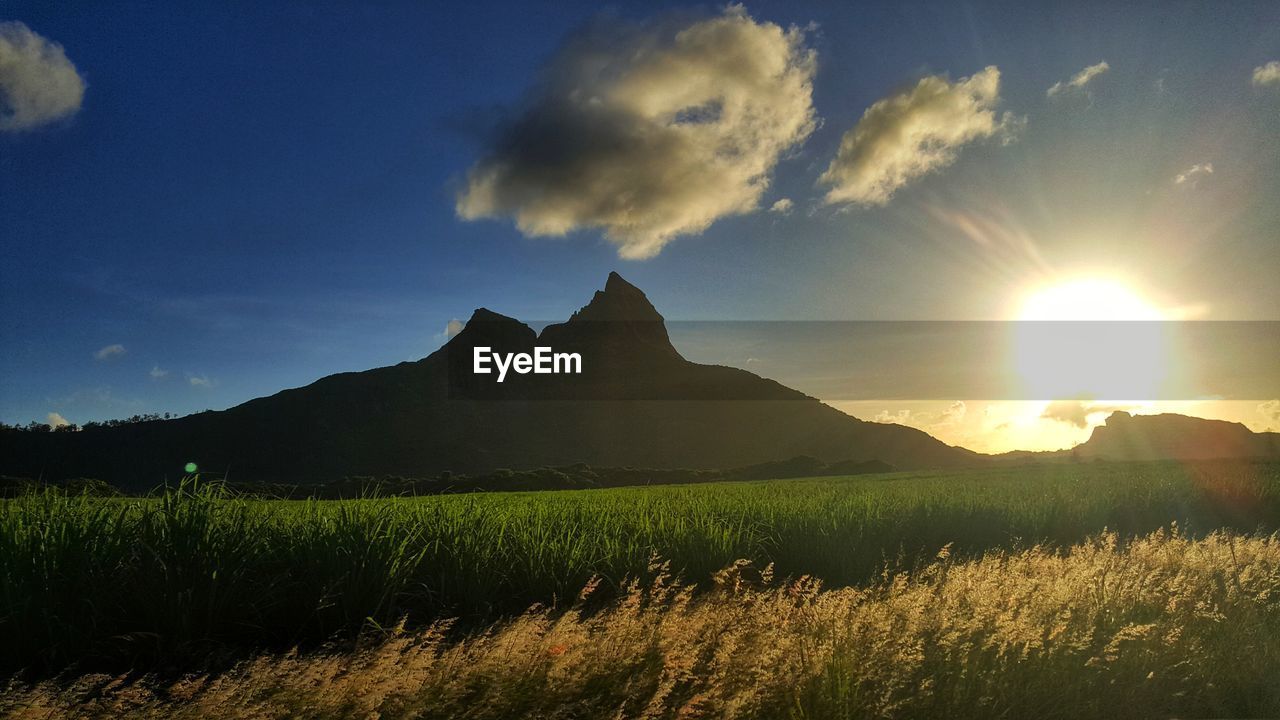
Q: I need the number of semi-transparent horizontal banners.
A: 1